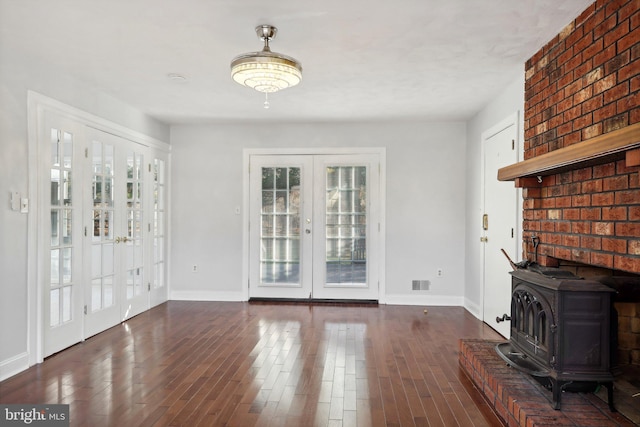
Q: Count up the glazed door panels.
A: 6